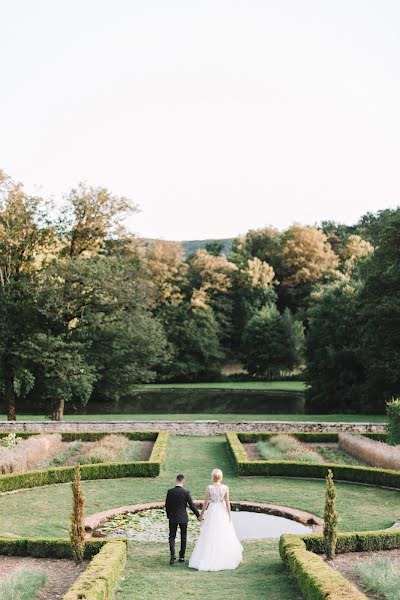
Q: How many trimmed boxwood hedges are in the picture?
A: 4